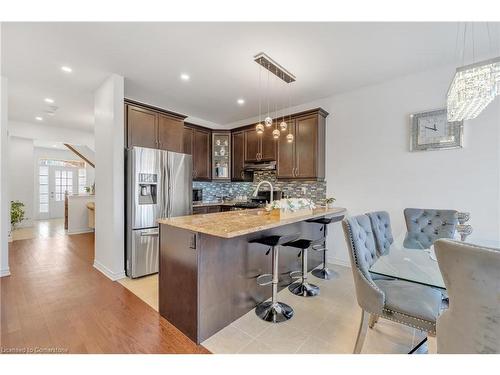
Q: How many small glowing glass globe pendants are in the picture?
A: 5